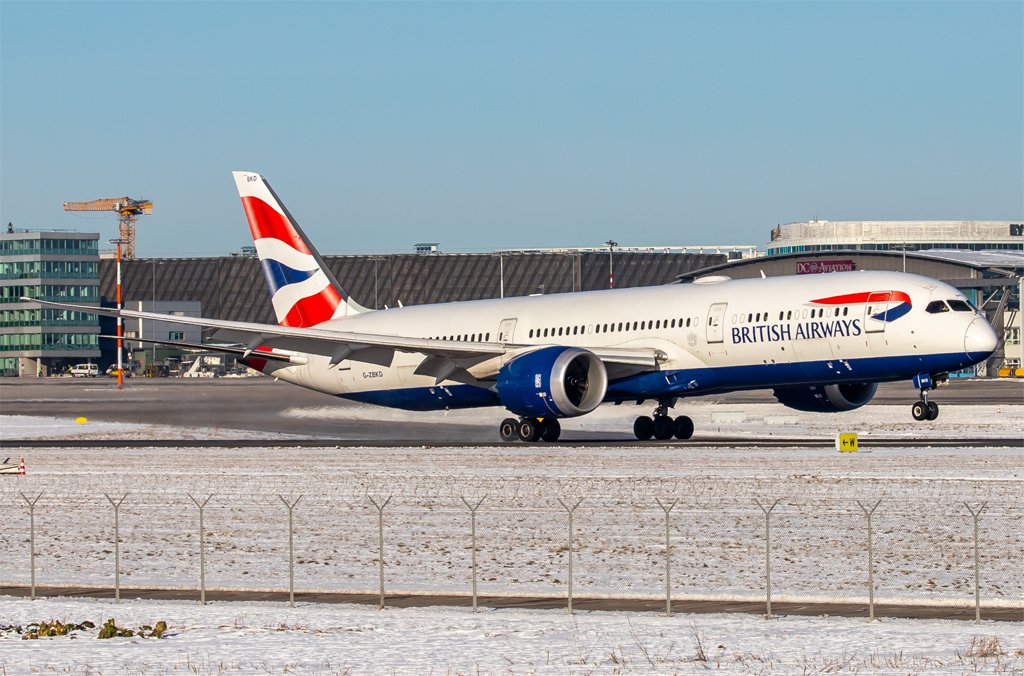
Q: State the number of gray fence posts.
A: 11